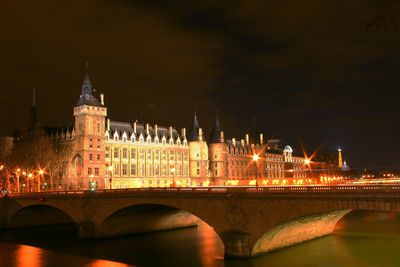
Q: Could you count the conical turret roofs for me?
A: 2